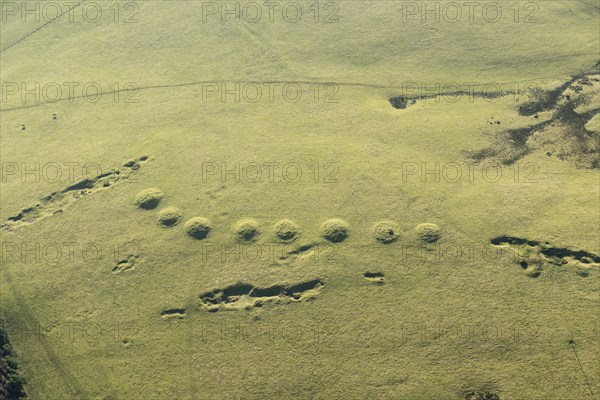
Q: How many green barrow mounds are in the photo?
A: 8